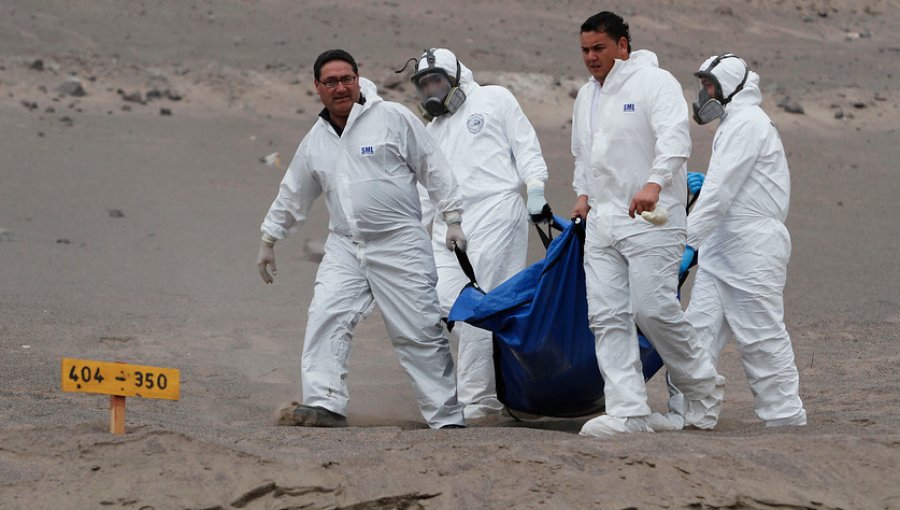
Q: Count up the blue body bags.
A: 1